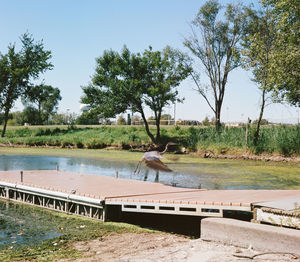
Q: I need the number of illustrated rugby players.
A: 0